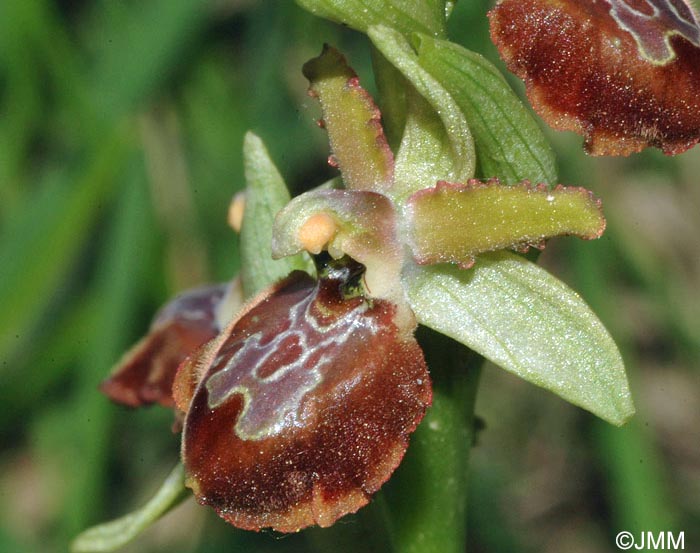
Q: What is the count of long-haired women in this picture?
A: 0